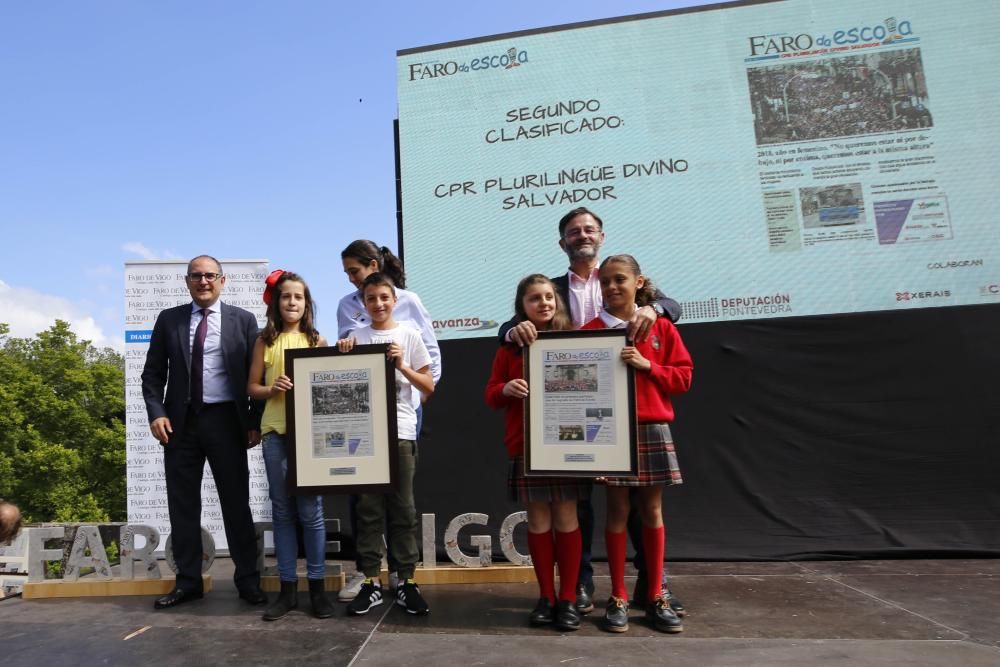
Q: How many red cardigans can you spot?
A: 2